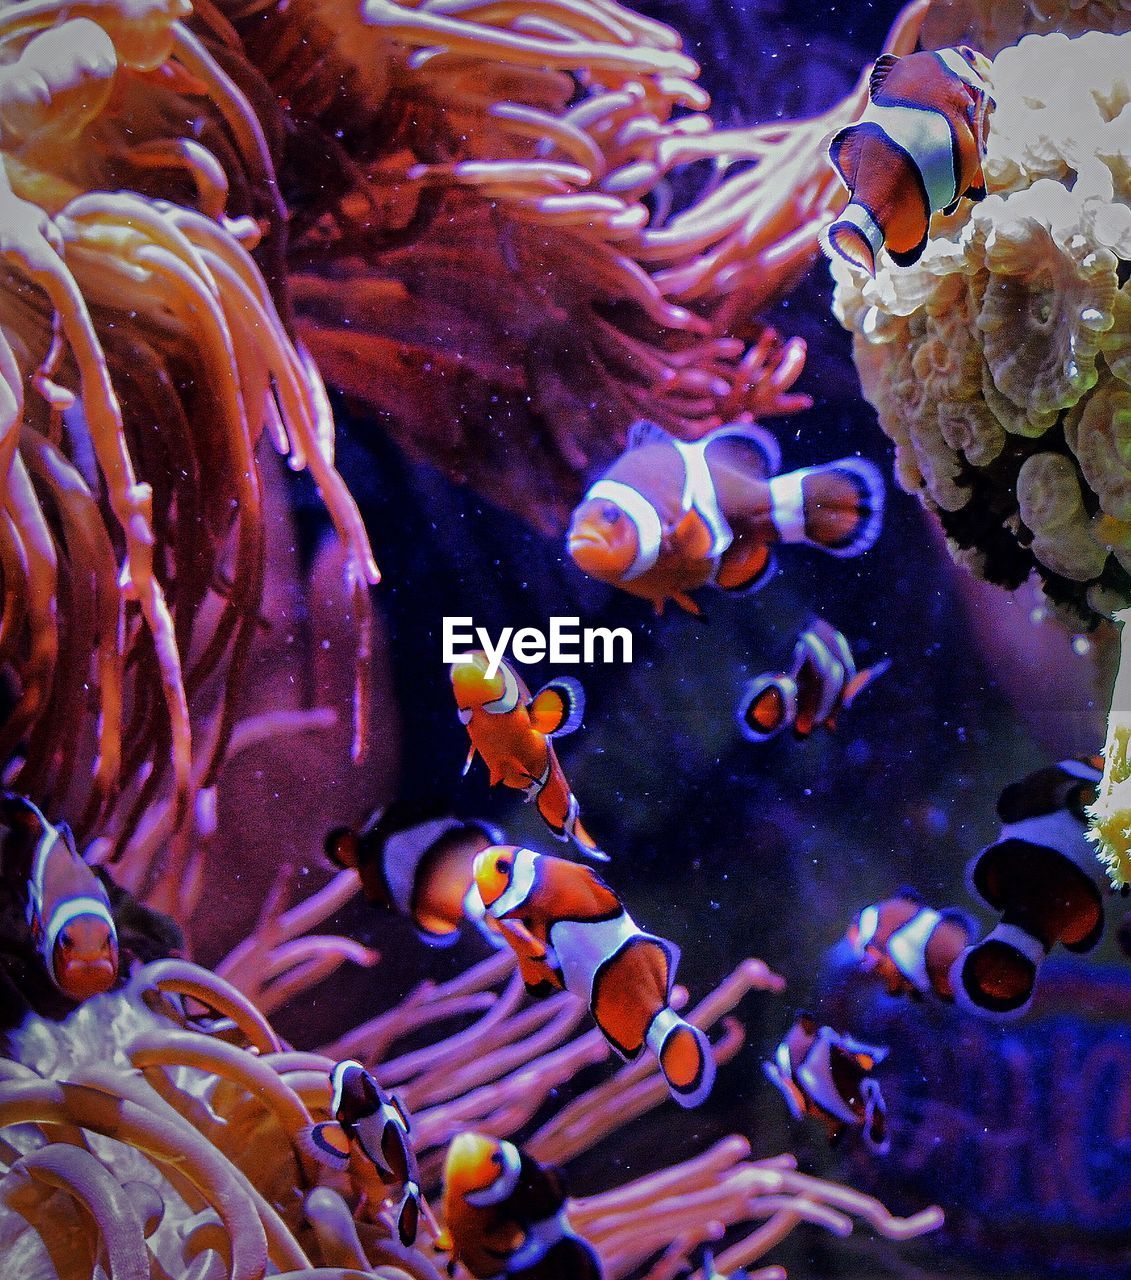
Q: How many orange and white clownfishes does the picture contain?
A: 12